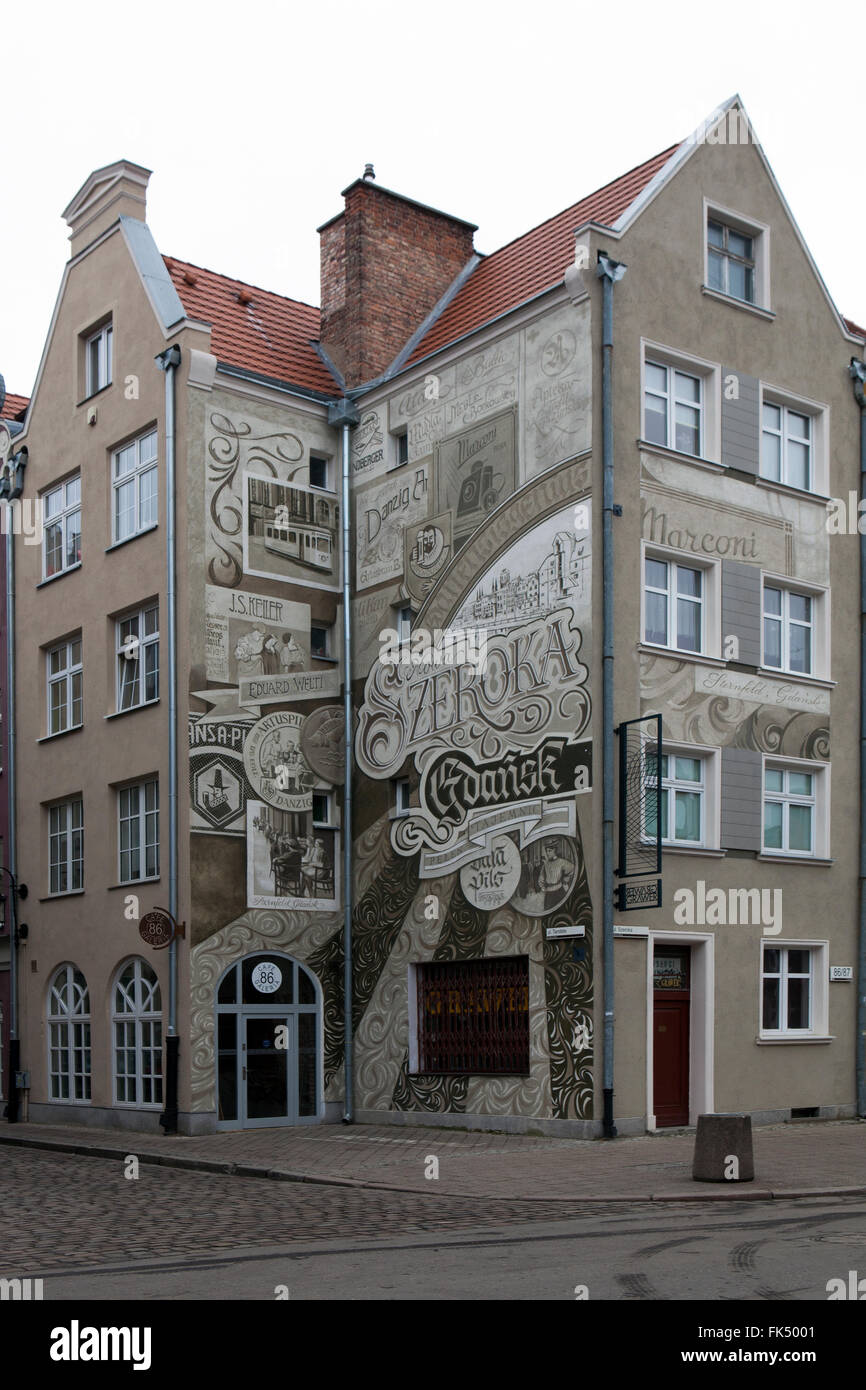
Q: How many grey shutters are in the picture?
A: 3